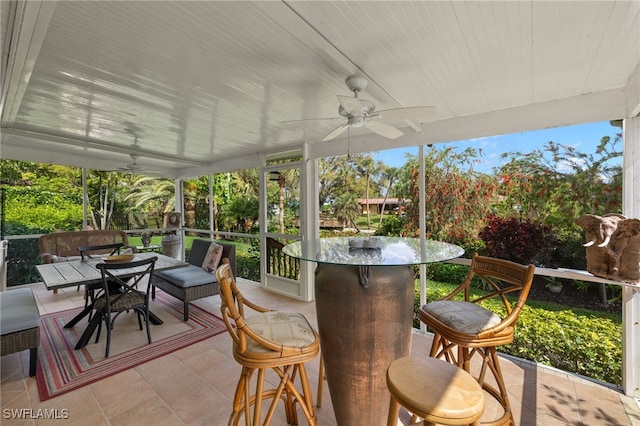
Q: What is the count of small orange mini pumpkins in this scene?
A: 0